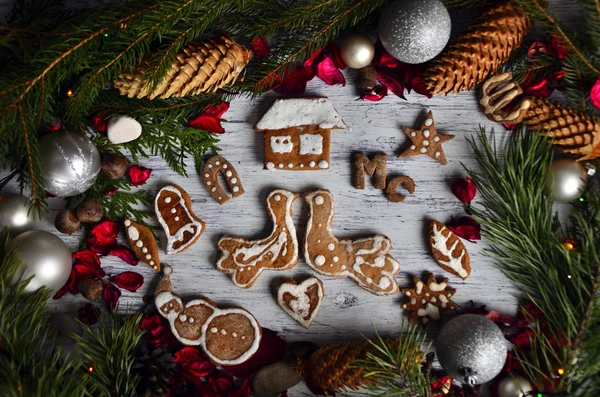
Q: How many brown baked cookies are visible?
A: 13